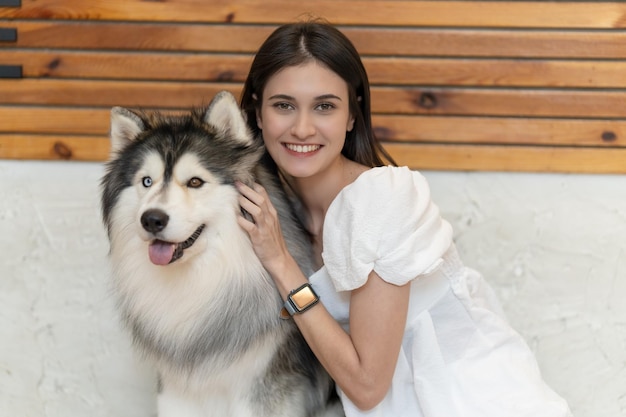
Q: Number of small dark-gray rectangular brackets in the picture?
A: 3